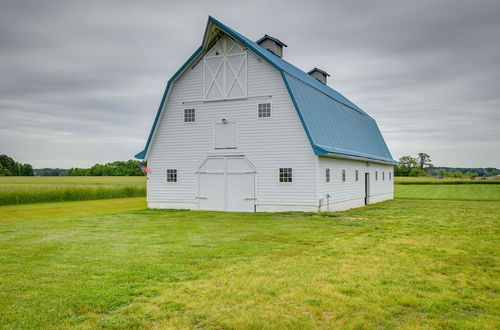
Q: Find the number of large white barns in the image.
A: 1